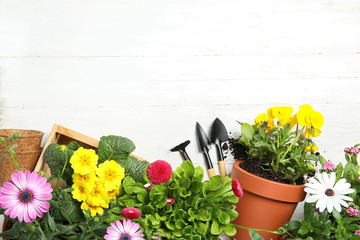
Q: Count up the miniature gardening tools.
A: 3